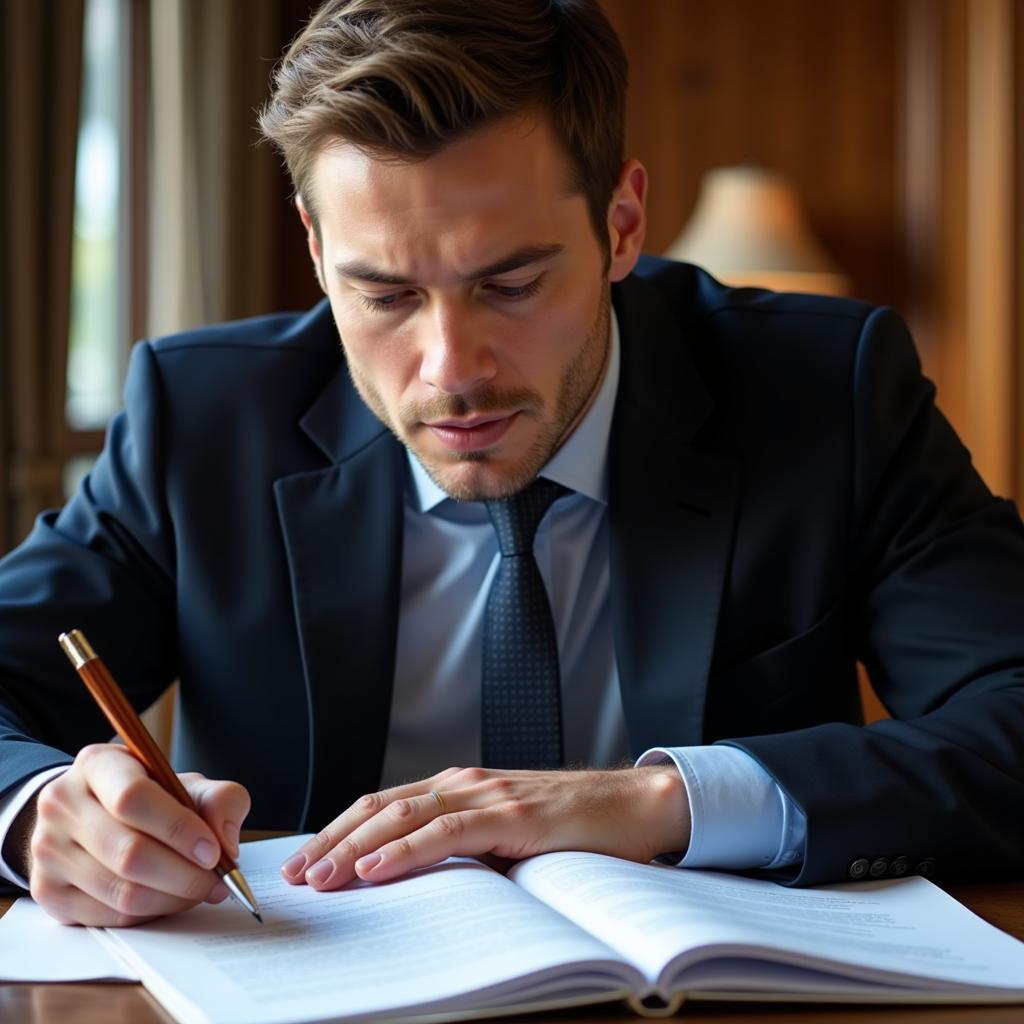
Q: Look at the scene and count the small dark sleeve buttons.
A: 4